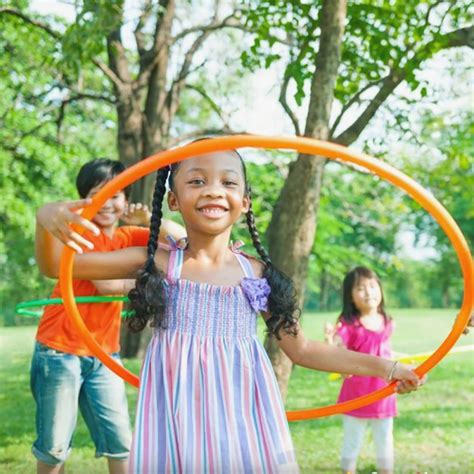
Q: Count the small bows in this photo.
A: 2